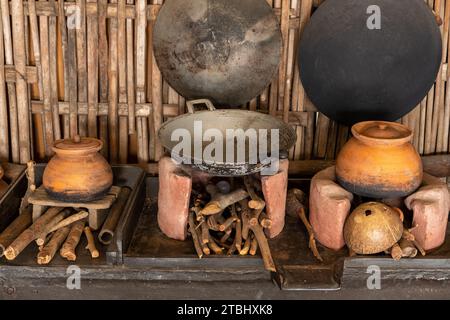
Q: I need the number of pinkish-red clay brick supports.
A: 4